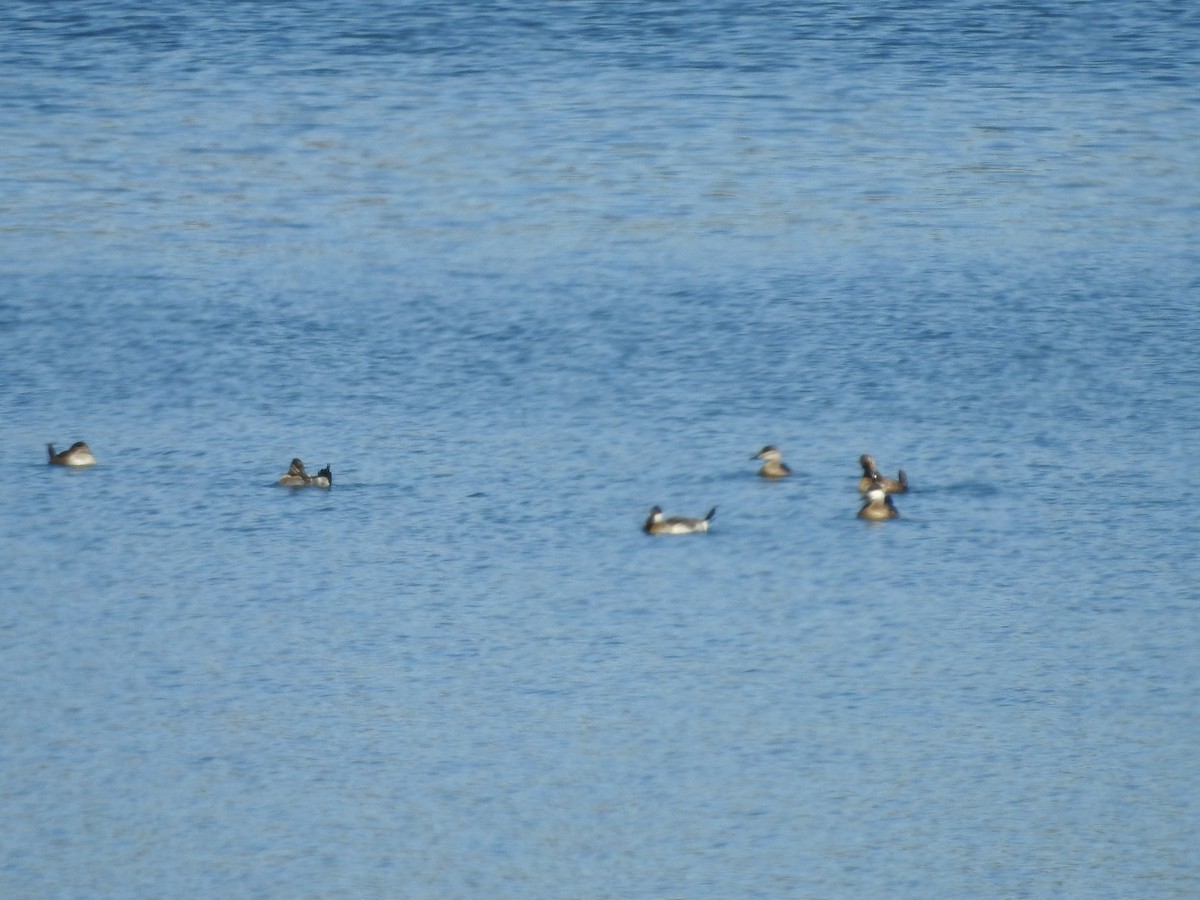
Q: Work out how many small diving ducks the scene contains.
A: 6